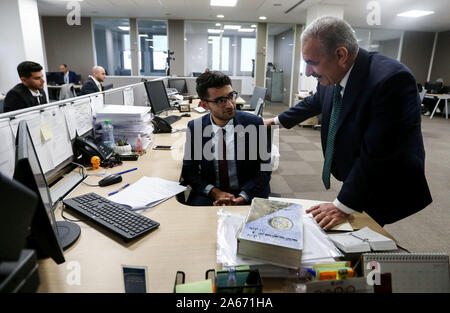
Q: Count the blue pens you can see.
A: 2